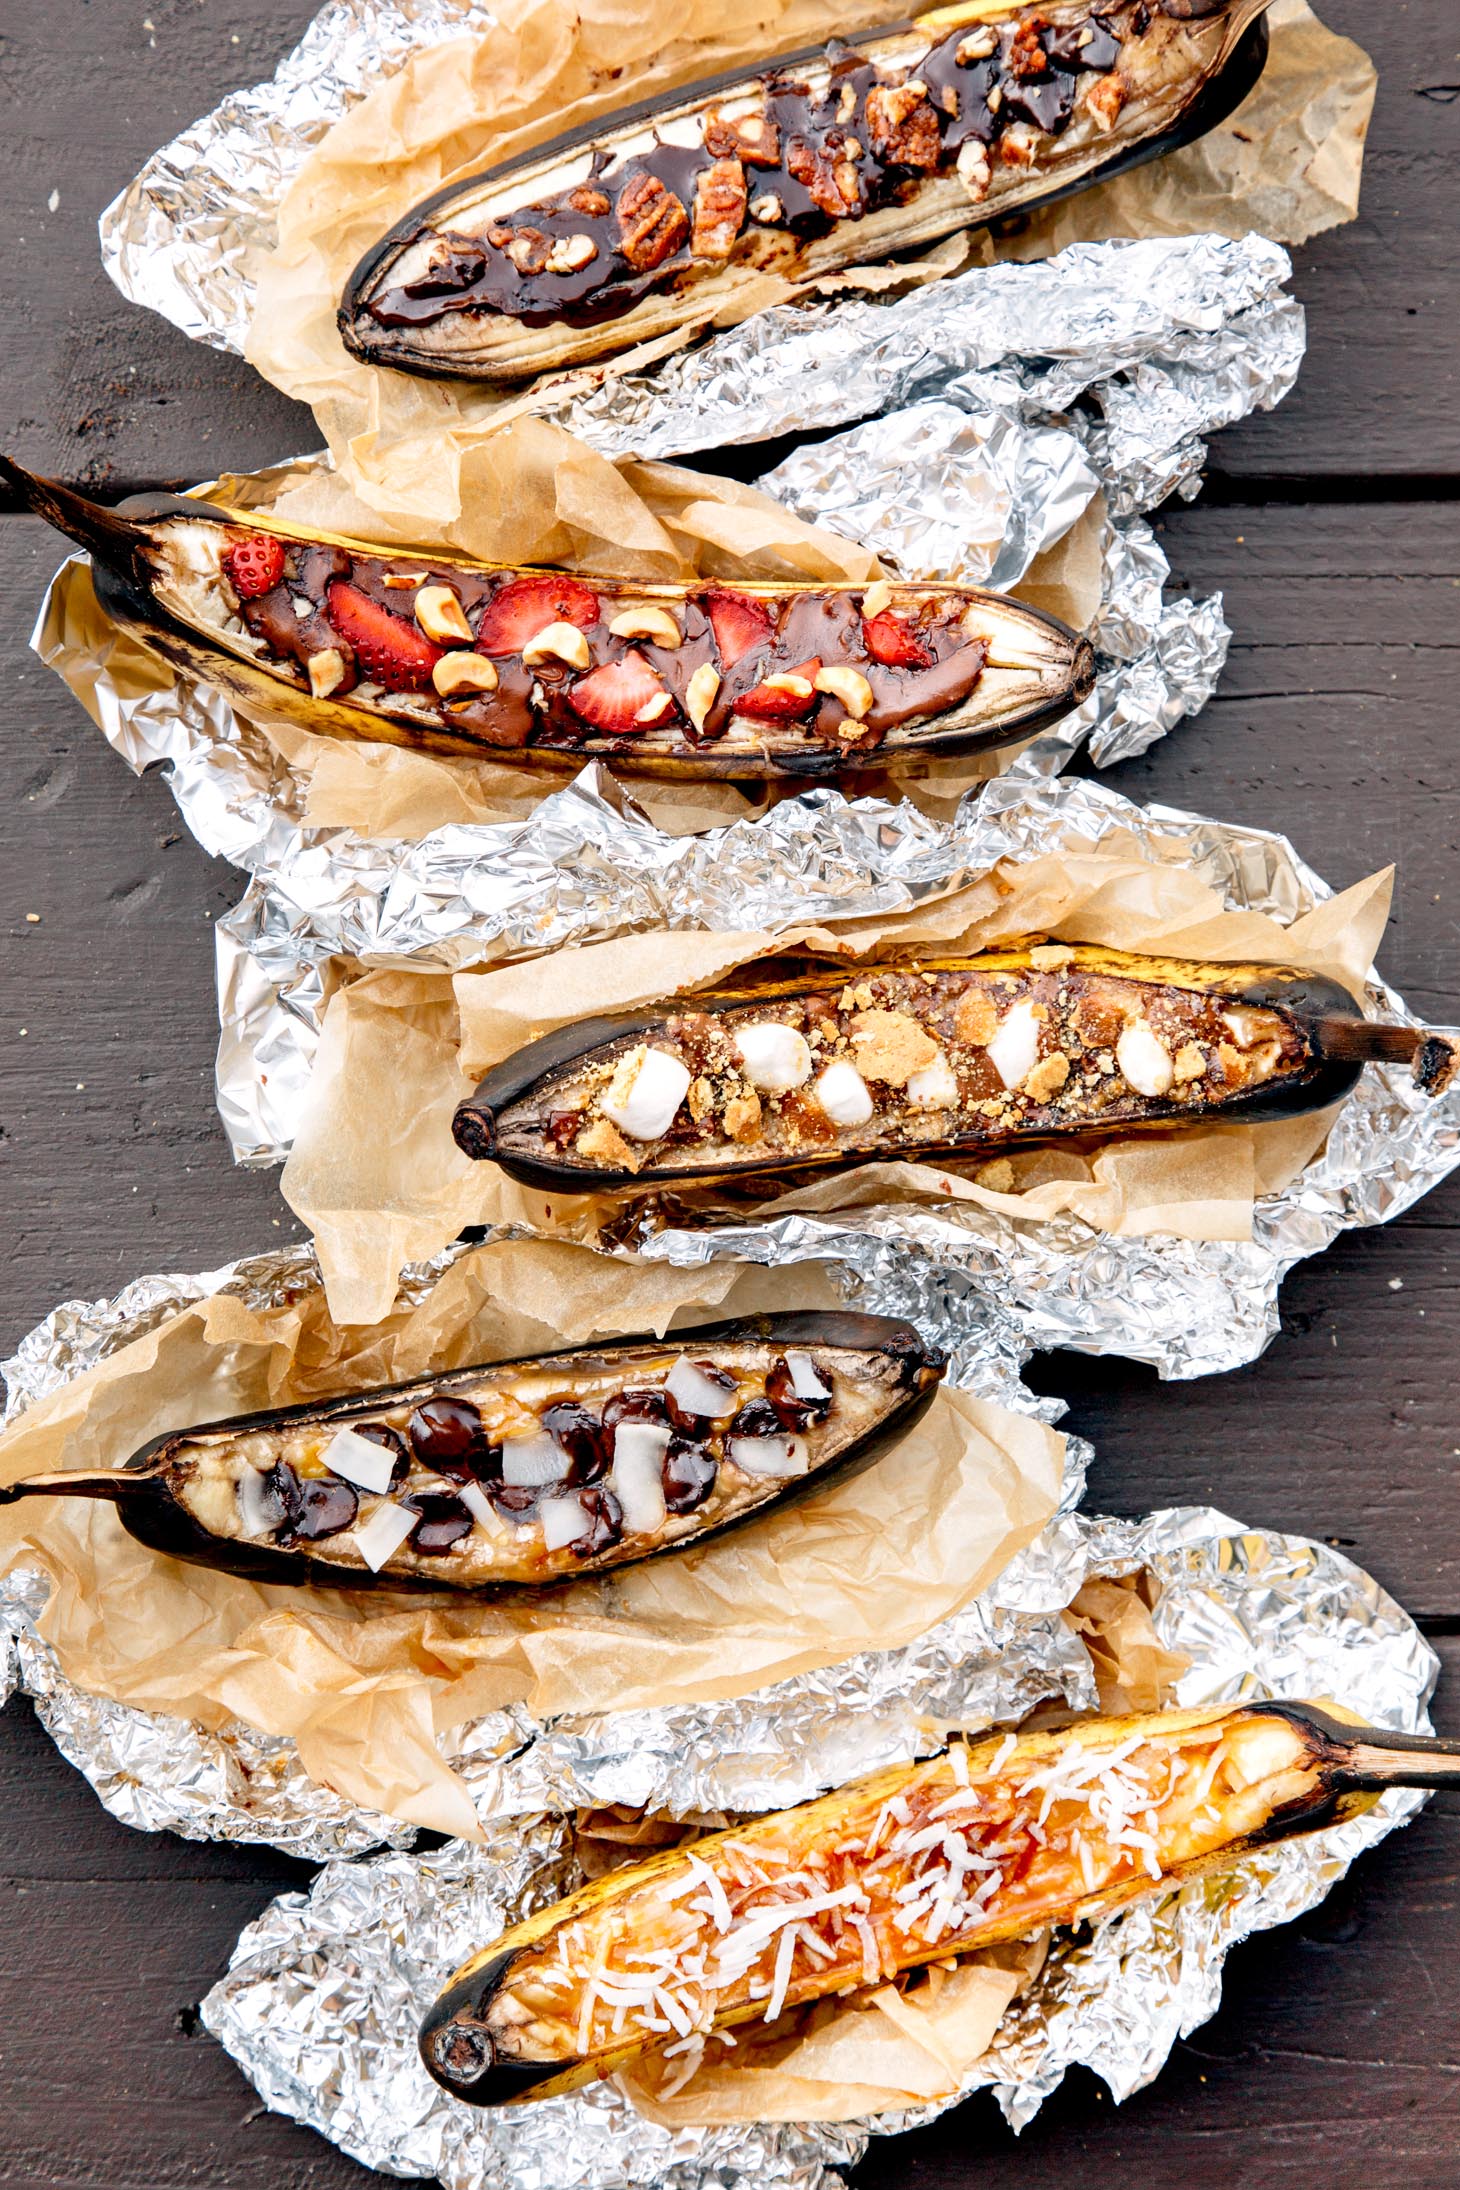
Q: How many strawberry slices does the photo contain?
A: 7